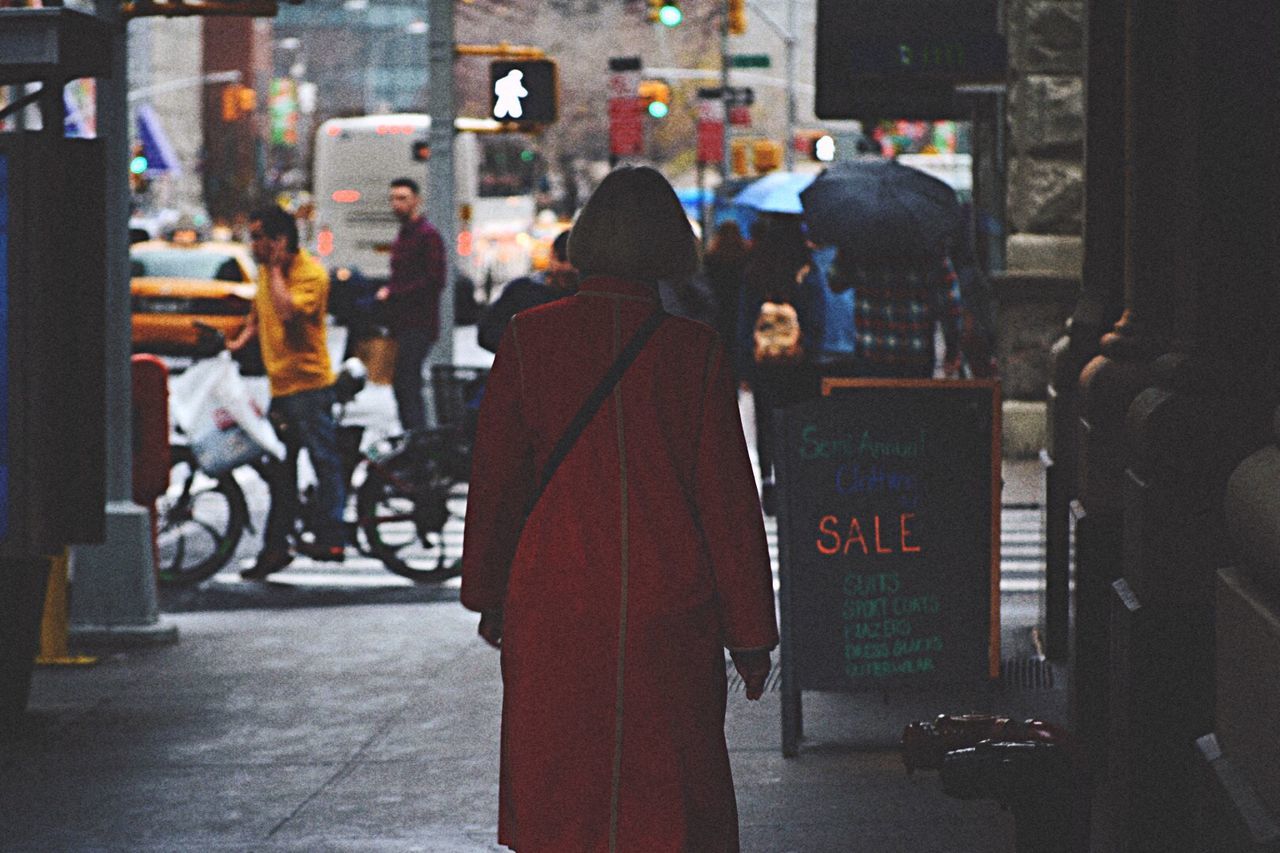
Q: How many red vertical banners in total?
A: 2